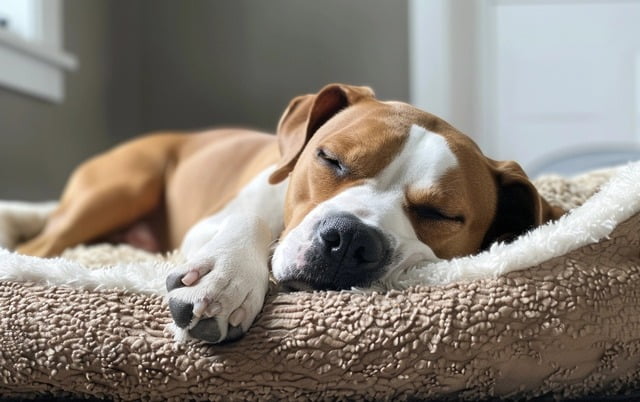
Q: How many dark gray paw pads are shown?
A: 4